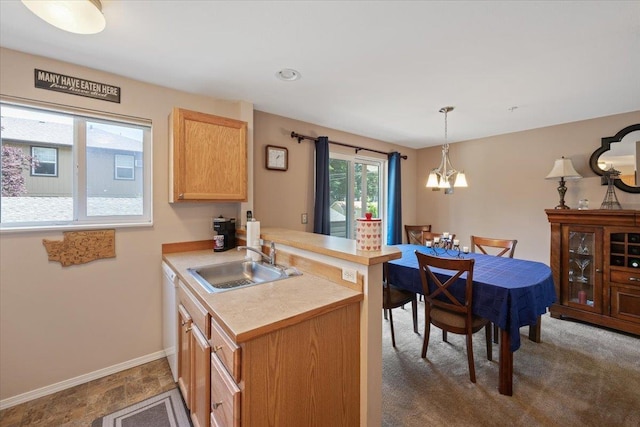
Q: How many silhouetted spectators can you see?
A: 0